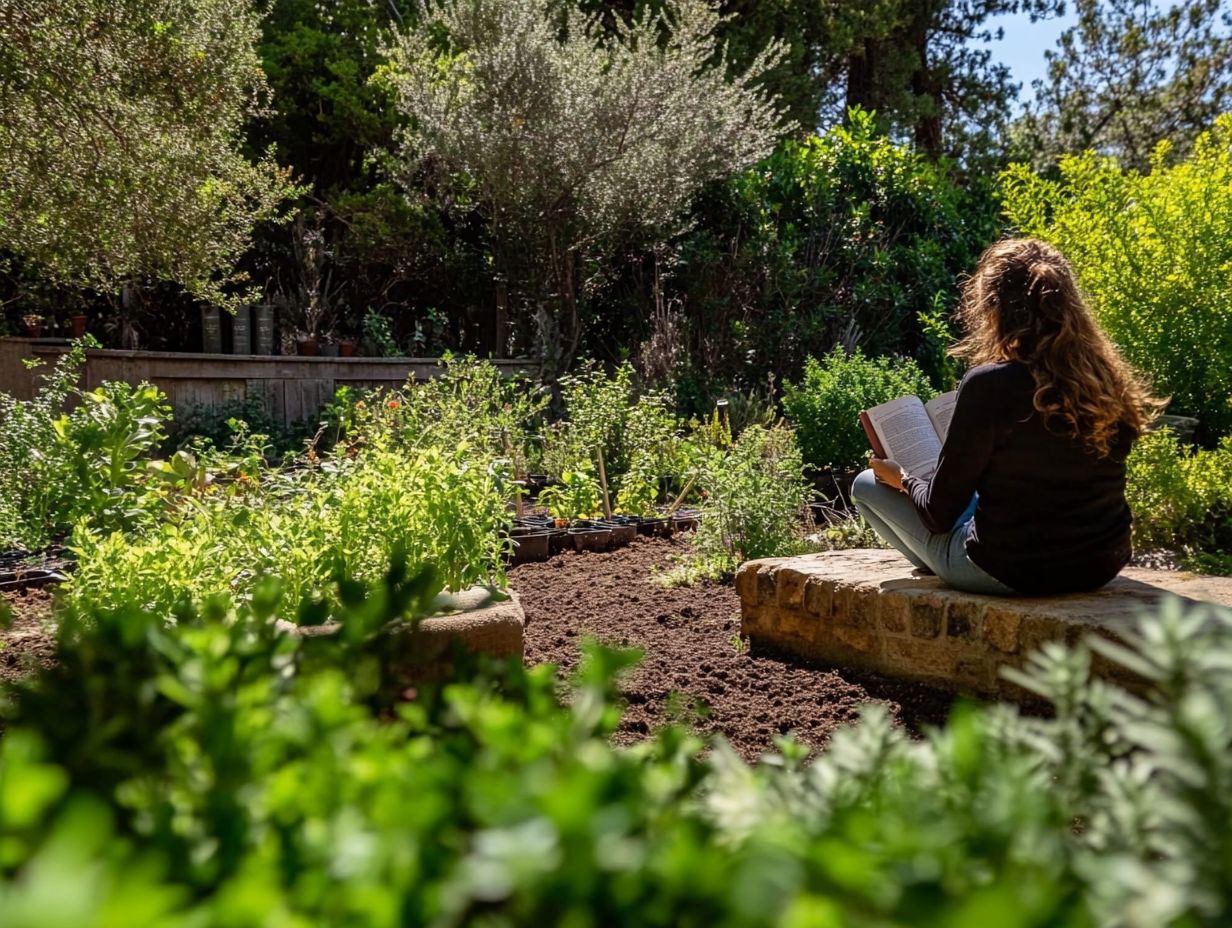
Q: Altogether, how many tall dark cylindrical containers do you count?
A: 3